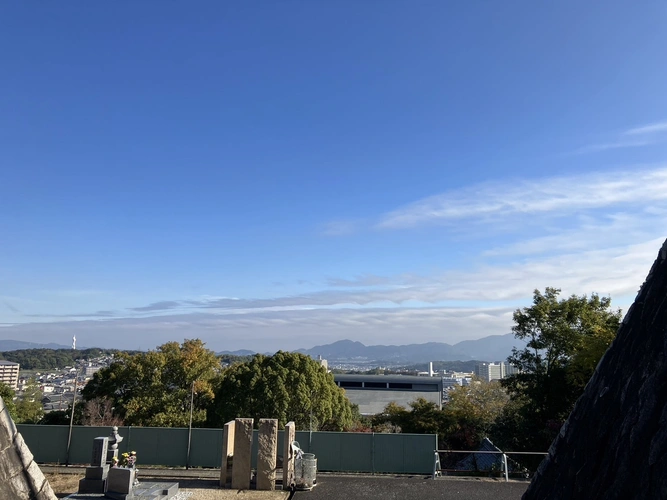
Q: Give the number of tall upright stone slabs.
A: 4